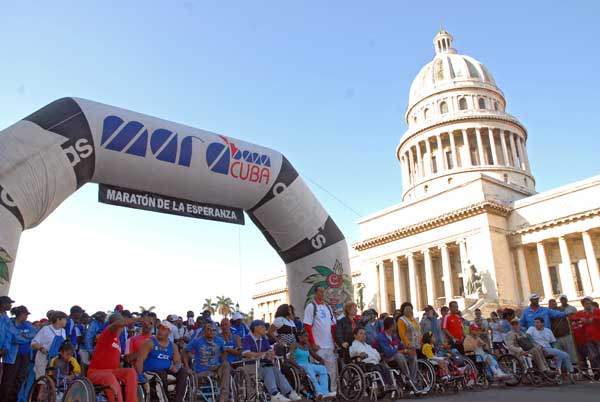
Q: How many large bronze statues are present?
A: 2